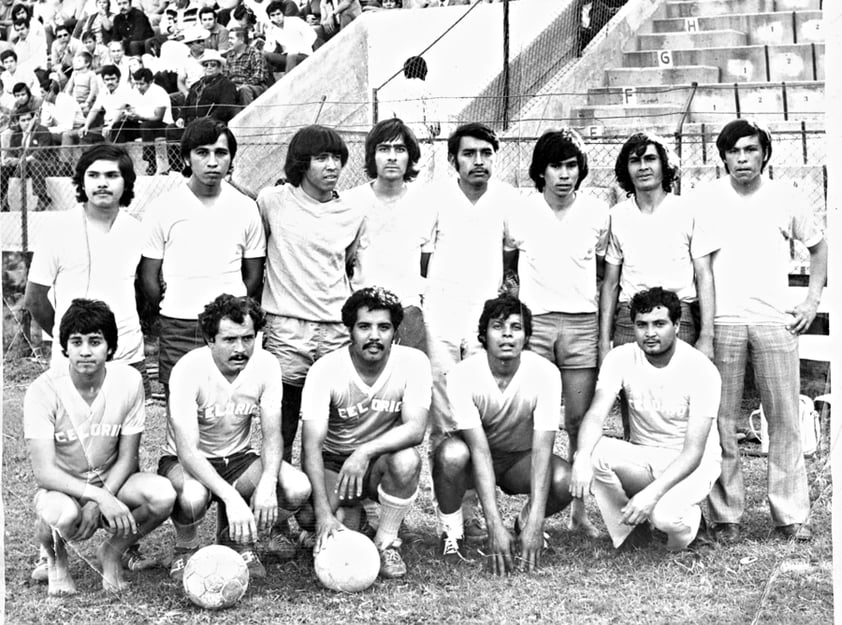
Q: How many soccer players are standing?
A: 8